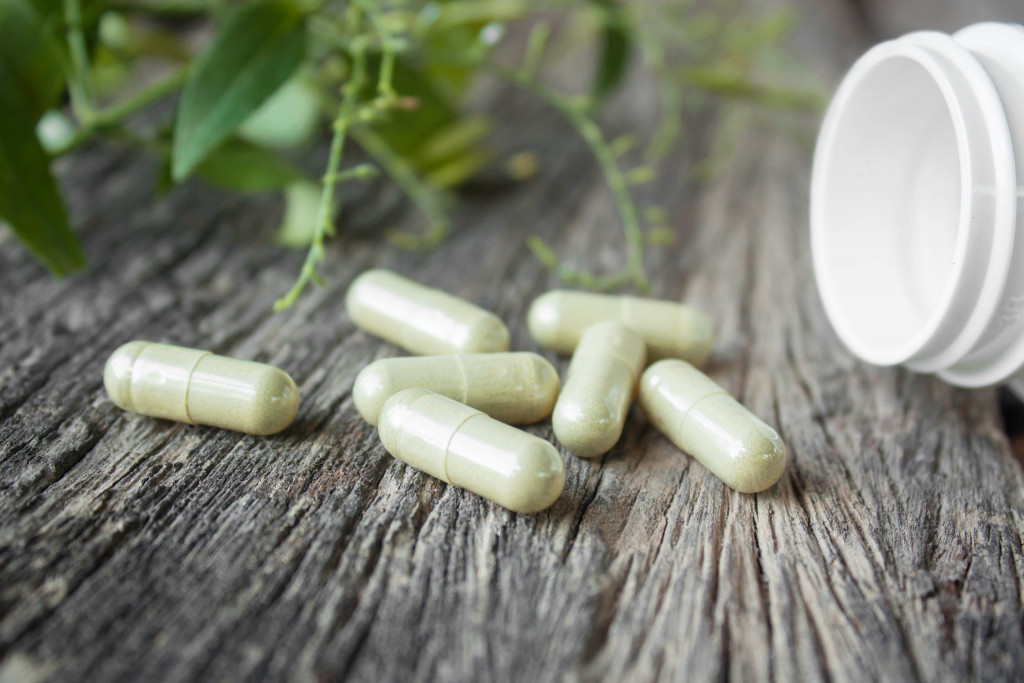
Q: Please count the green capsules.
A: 7